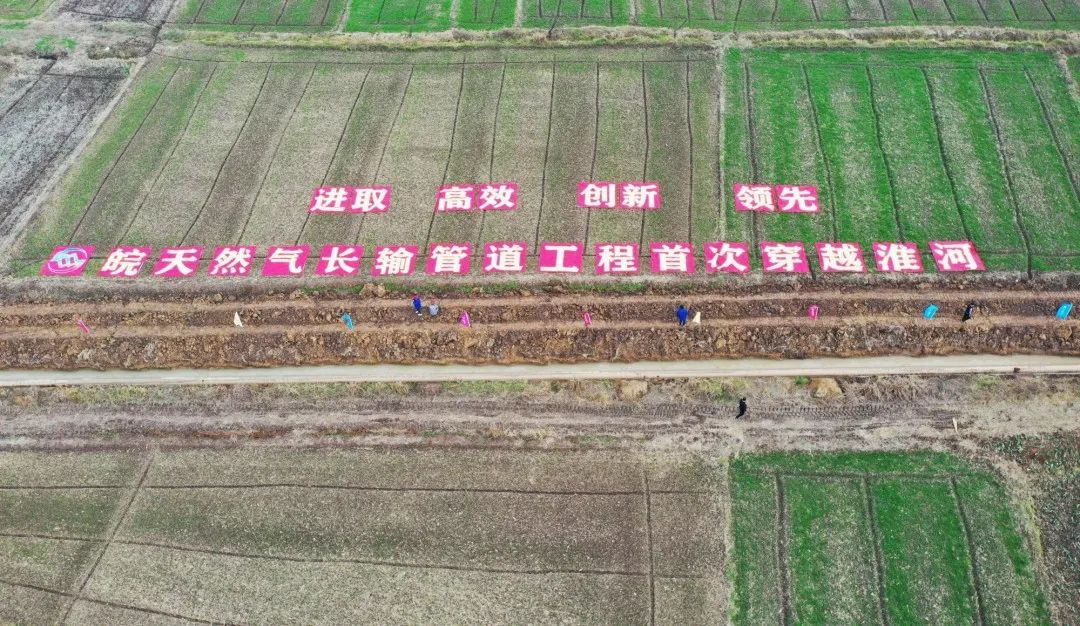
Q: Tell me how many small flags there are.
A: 9